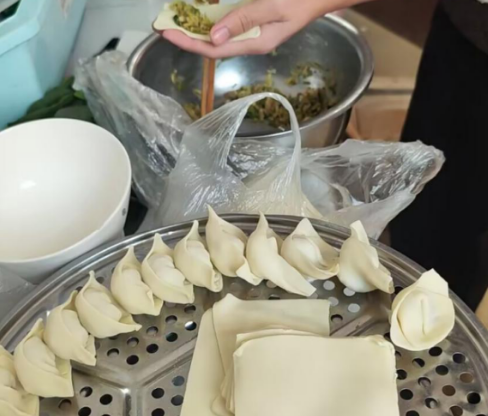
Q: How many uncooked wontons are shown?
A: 12